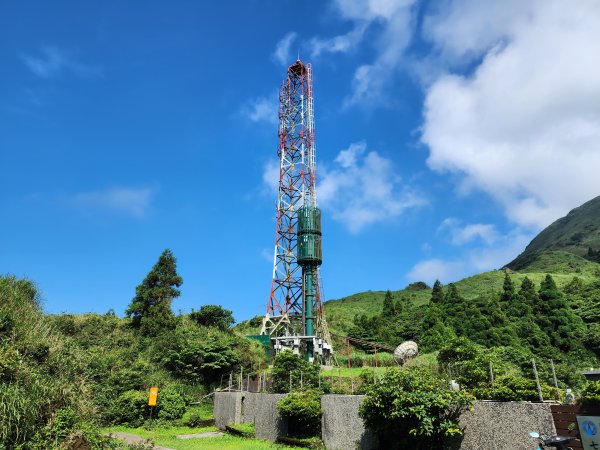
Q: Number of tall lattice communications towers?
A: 1